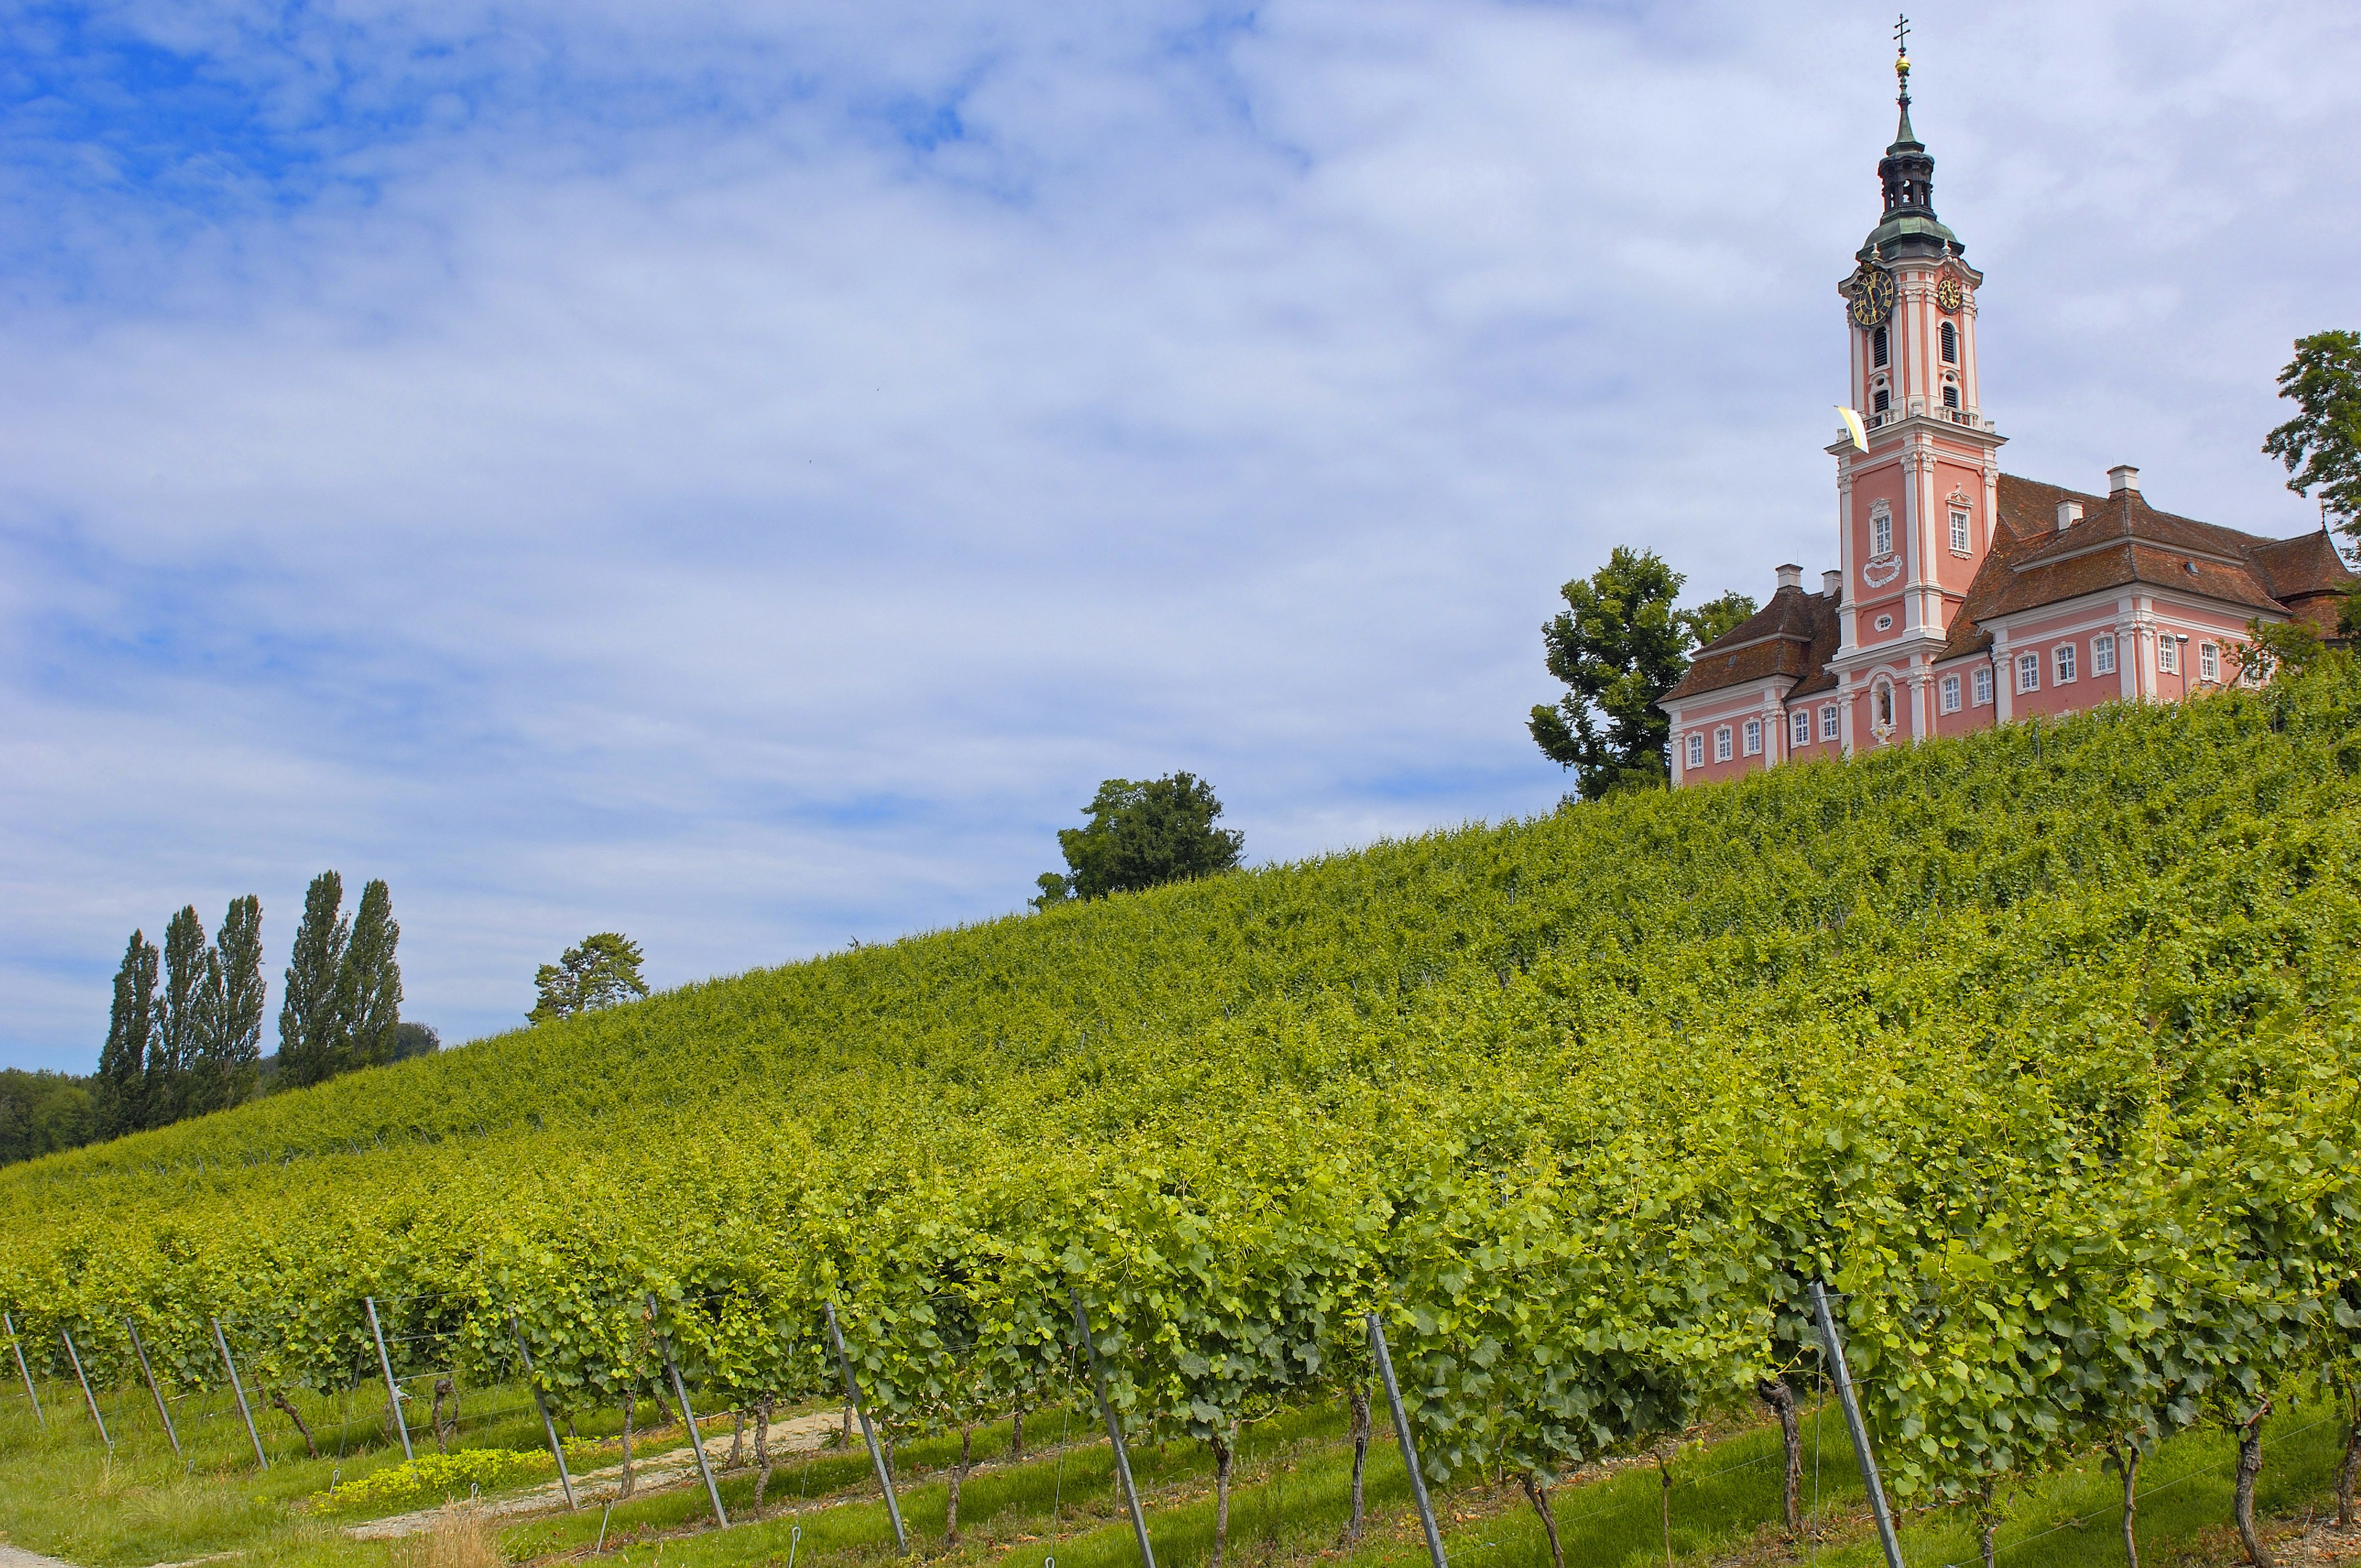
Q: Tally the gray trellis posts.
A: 11